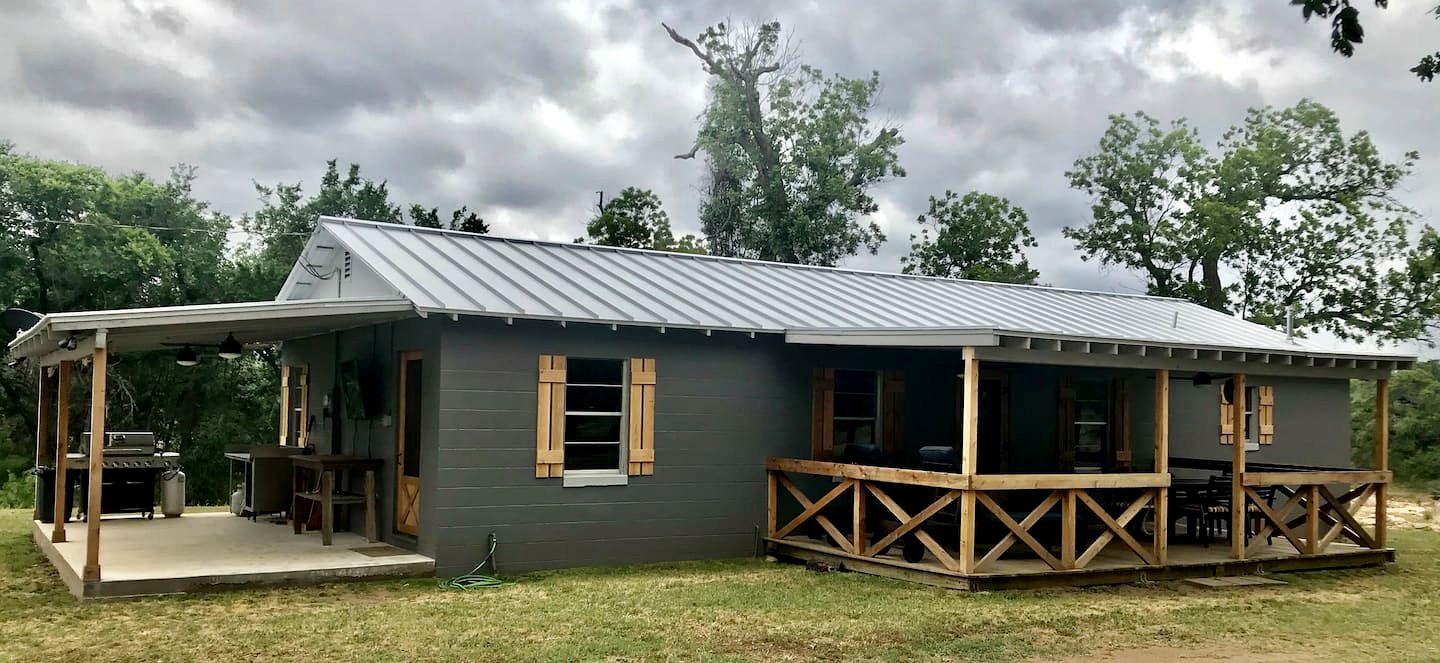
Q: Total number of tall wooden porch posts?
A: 7